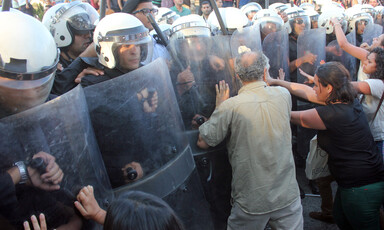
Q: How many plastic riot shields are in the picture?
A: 8